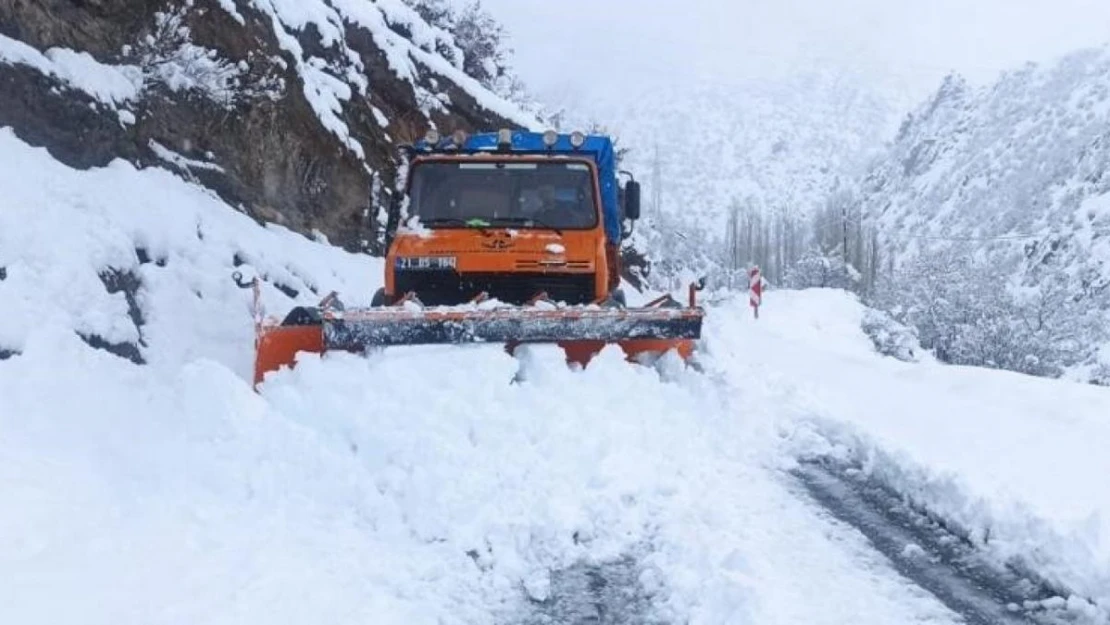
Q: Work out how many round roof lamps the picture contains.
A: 4